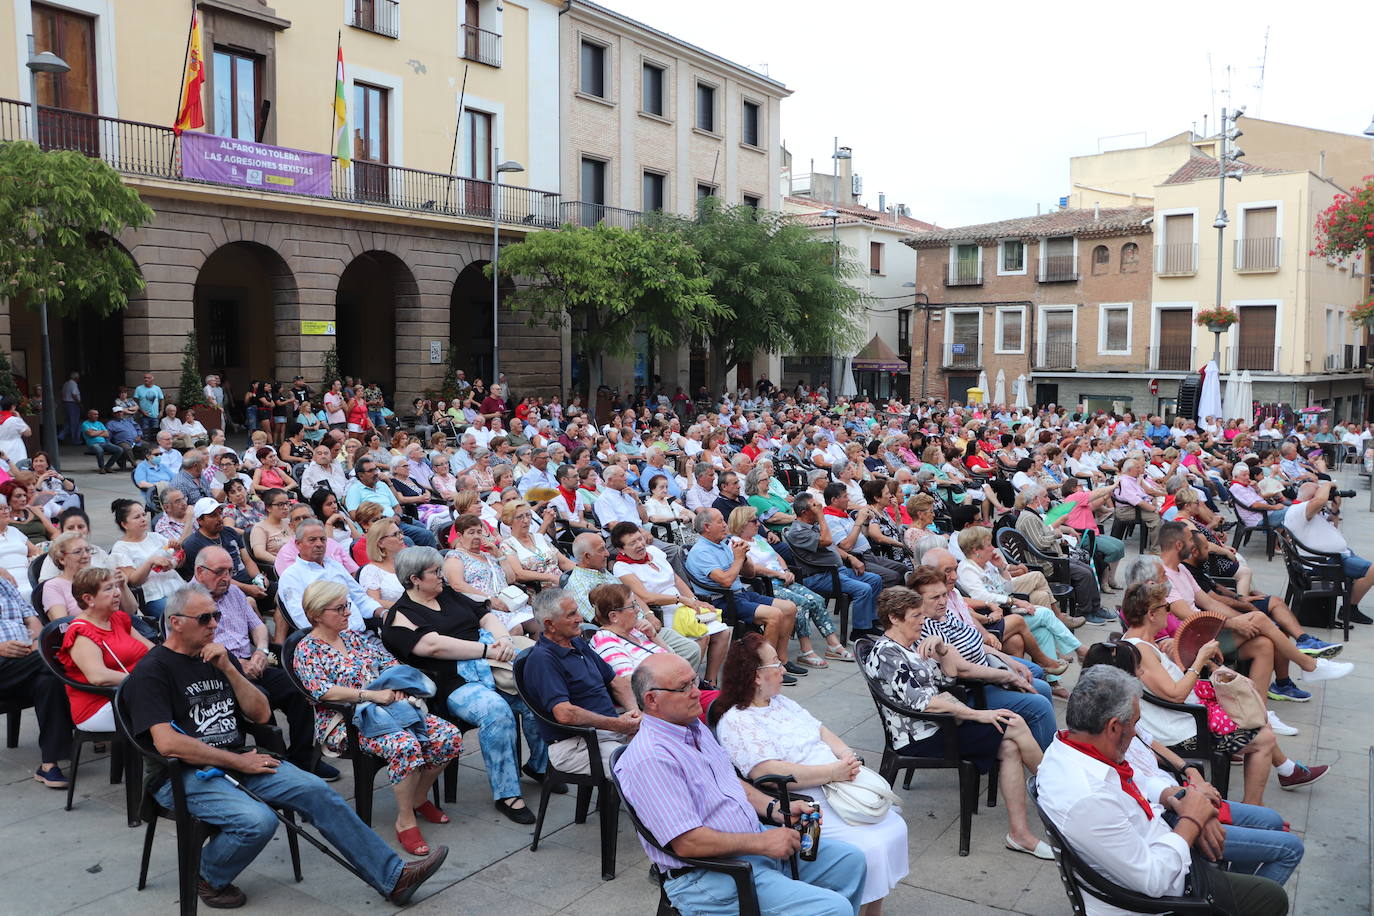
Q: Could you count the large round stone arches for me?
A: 4